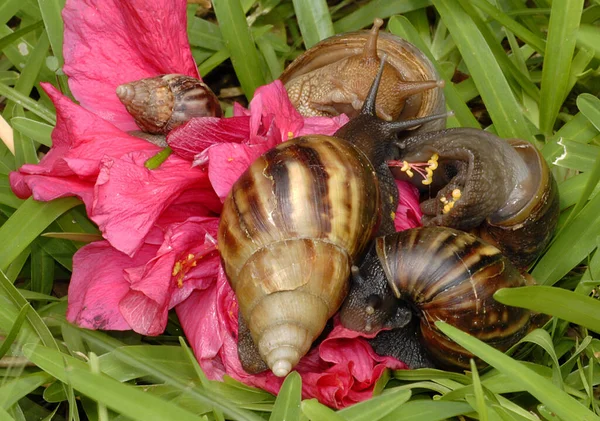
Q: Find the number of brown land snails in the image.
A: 5